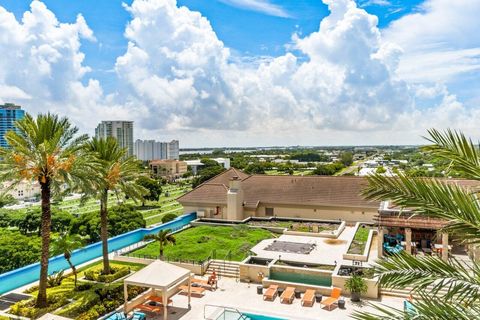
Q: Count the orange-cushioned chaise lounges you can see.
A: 8